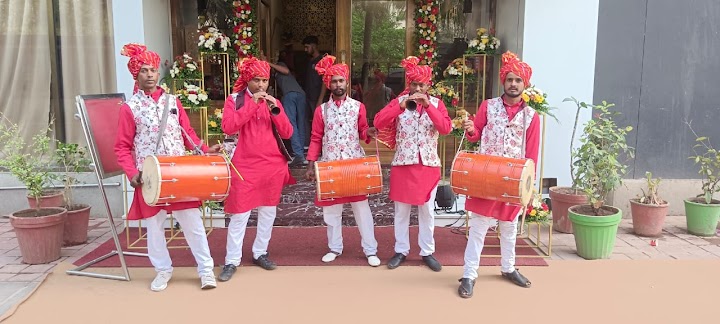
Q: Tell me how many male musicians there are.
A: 5